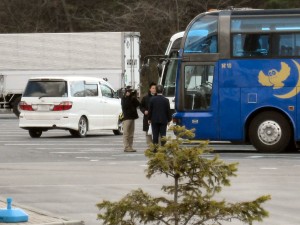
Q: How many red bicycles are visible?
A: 0